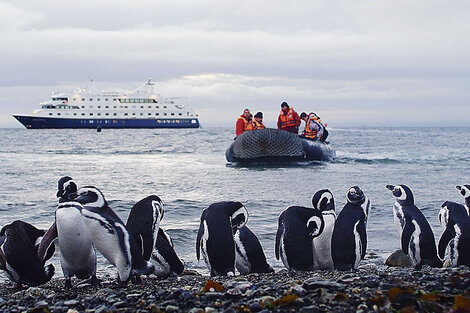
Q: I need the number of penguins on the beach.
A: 13